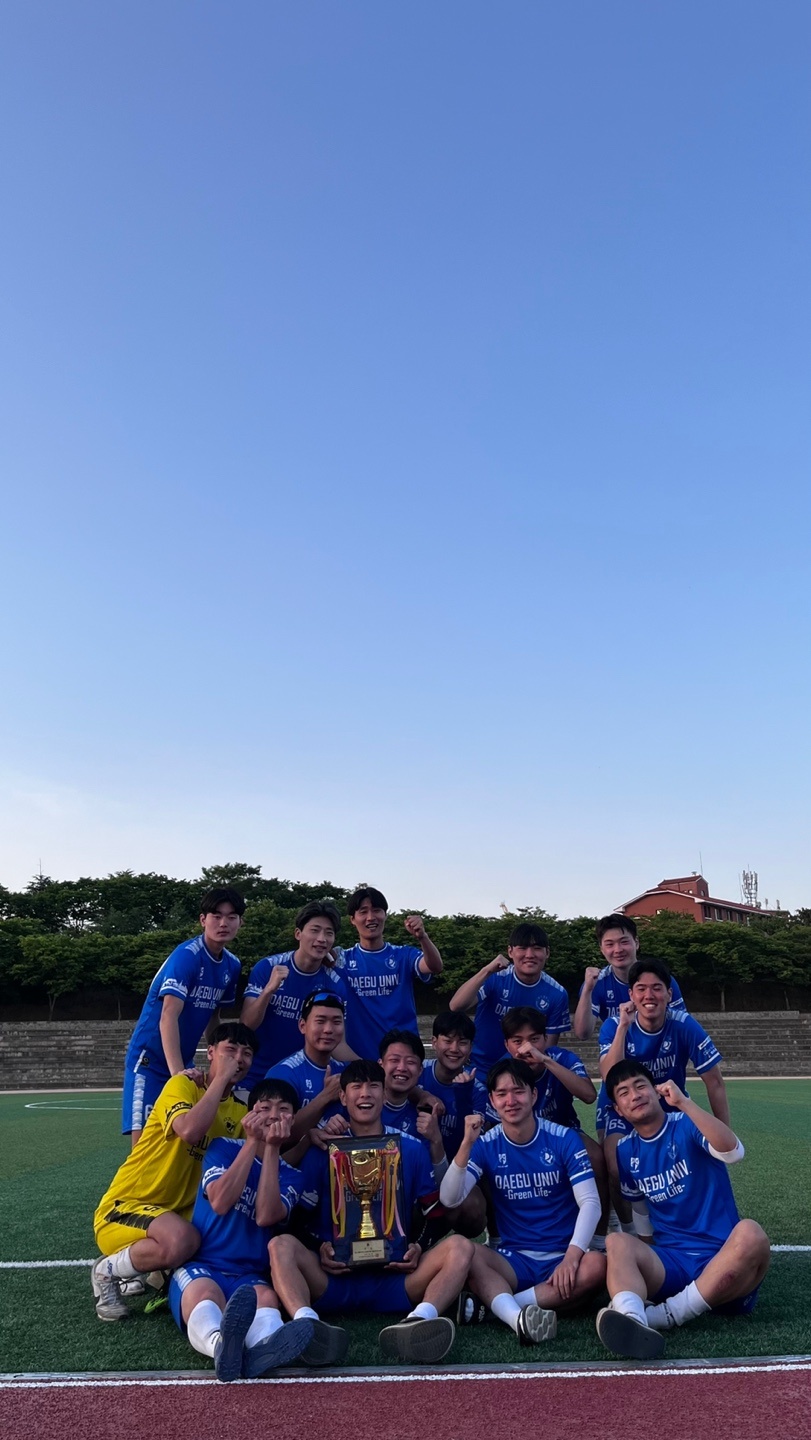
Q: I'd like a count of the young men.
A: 15